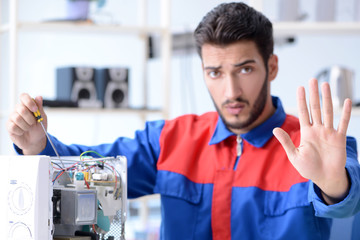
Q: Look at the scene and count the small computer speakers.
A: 2